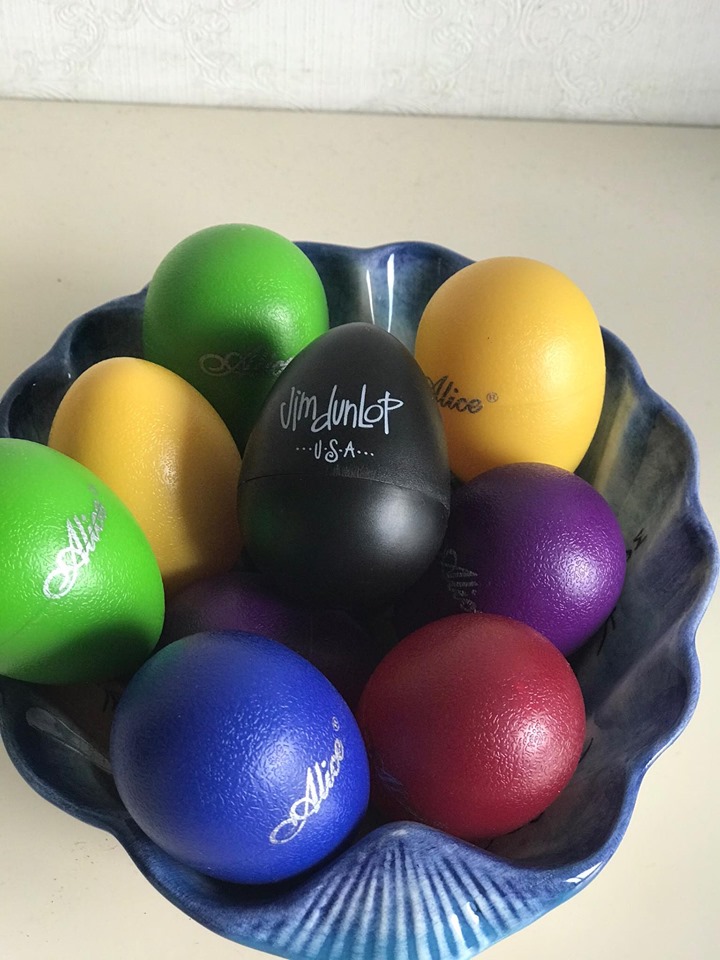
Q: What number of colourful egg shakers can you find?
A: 8